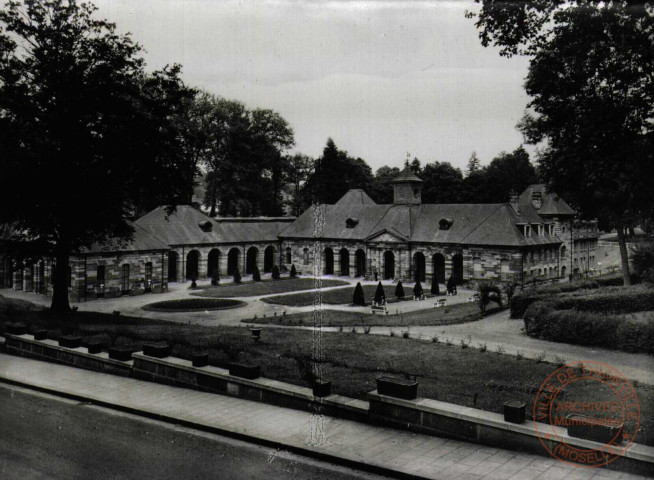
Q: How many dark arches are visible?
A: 13